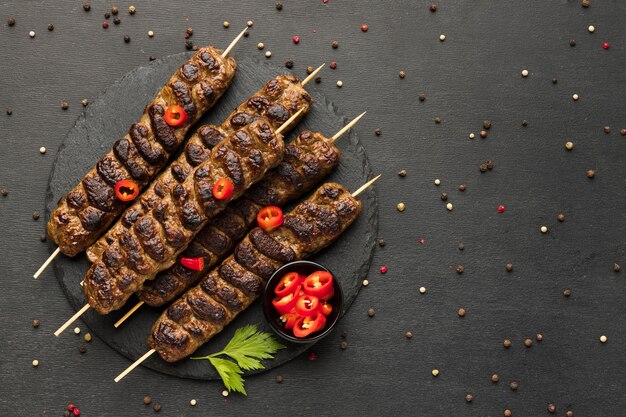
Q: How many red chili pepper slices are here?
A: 12